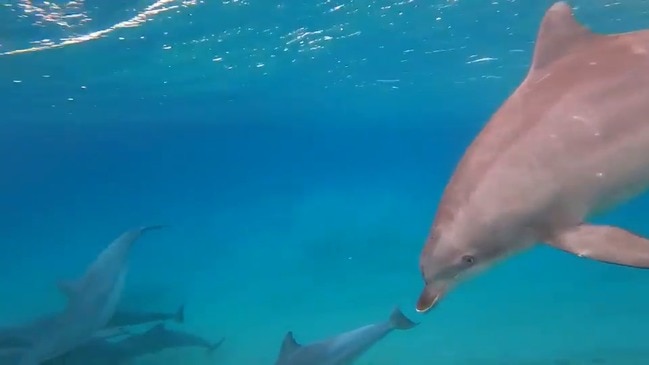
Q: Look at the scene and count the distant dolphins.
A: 4